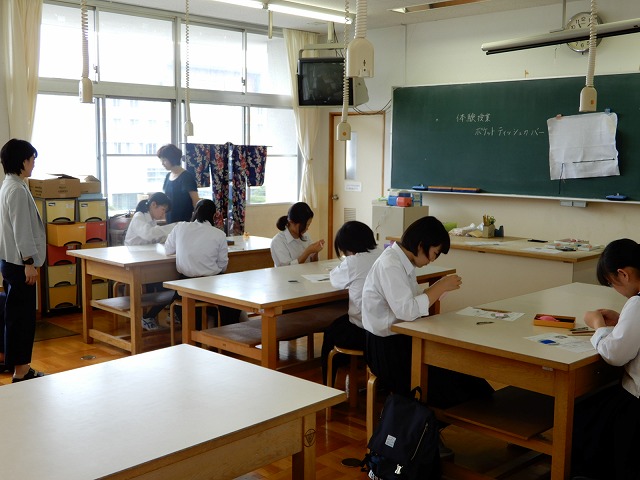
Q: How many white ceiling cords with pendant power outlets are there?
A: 5